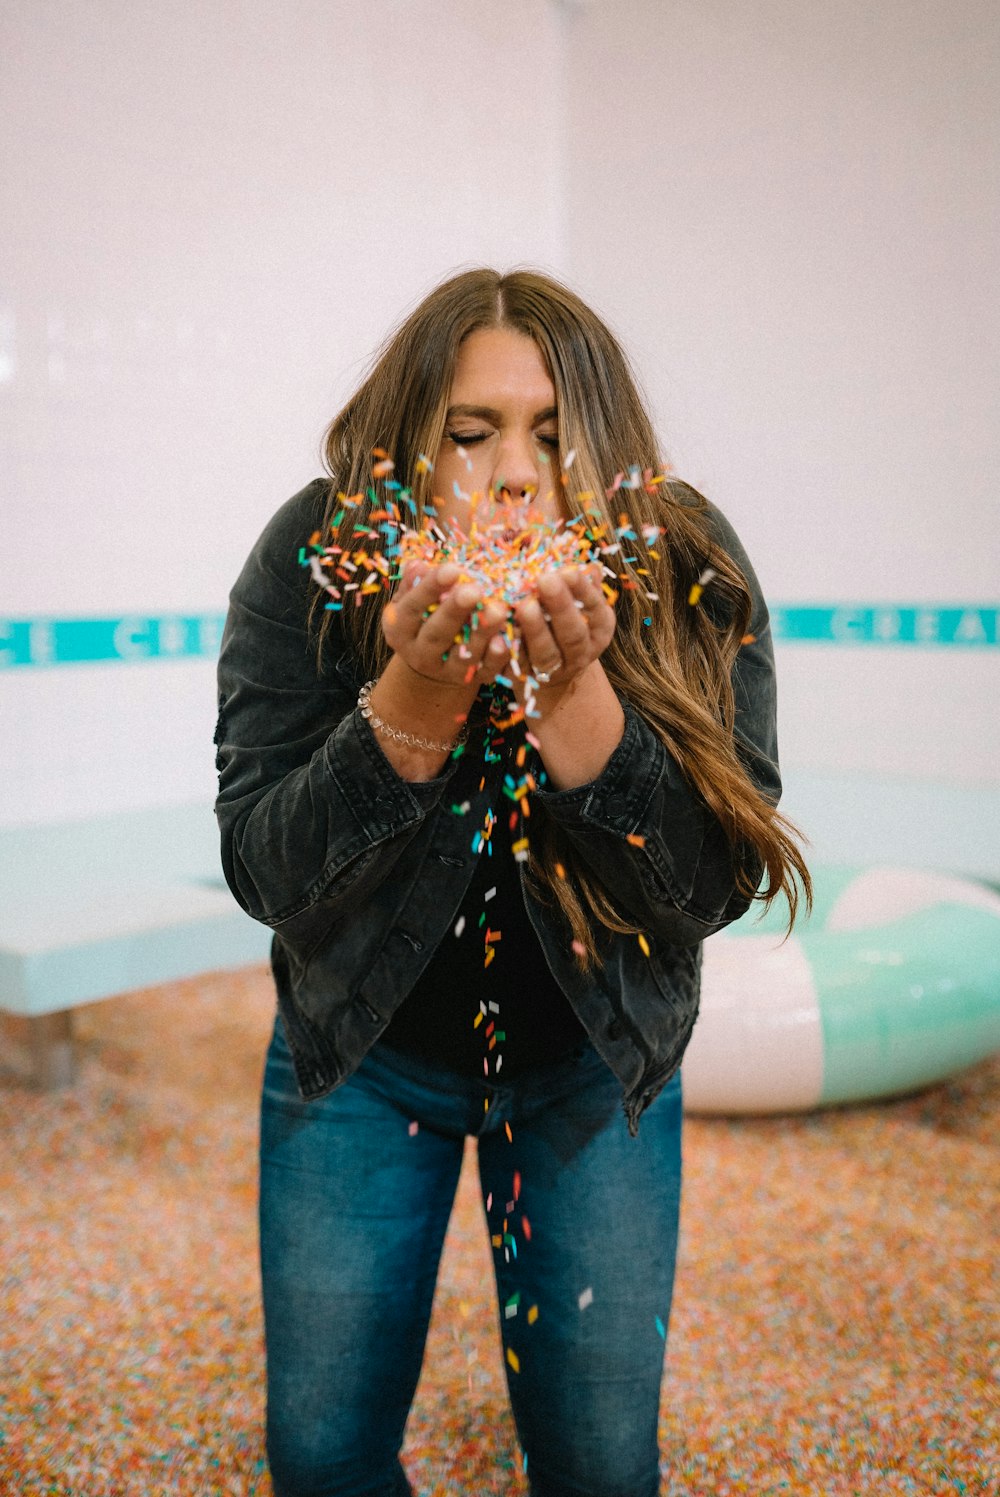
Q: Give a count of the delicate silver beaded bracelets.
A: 1